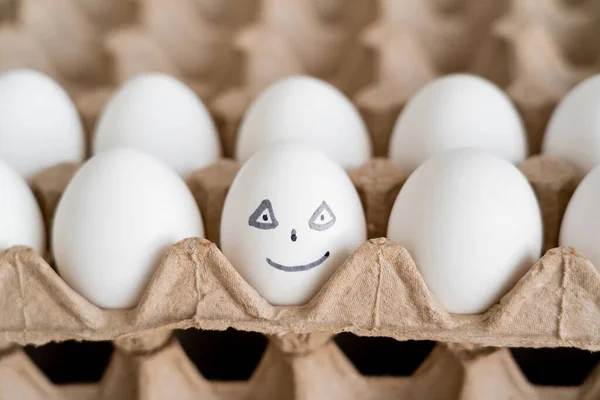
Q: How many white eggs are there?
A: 10